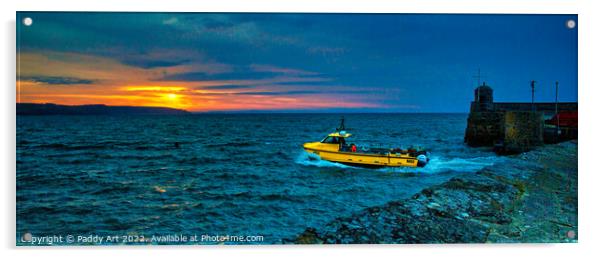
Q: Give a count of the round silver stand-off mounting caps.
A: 4